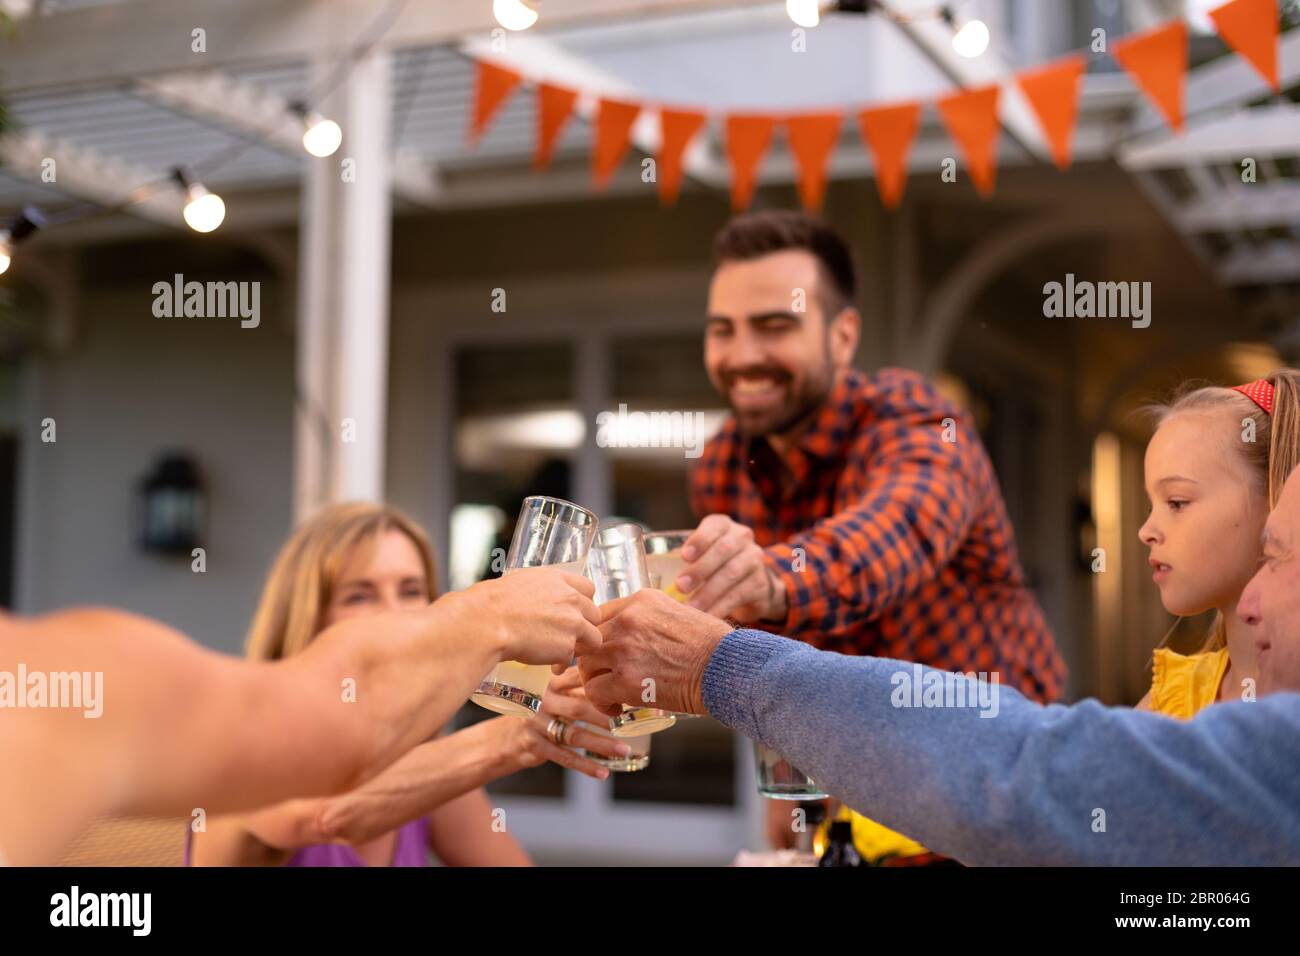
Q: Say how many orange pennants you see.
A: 11